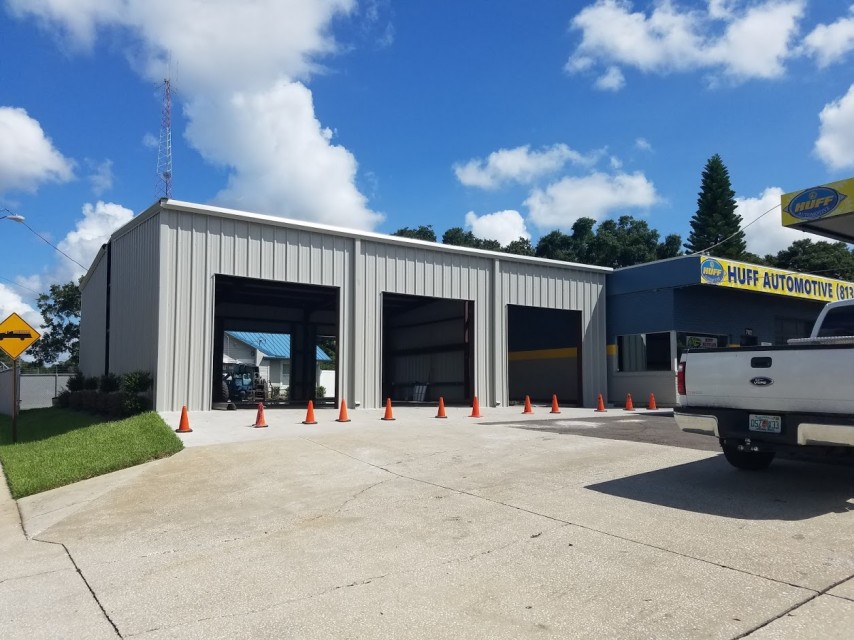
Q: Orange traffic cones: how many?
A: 12